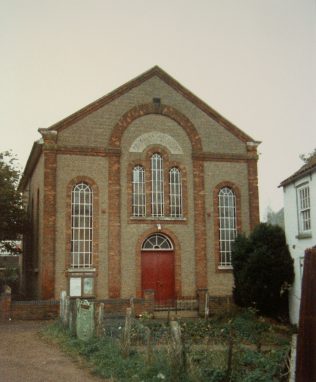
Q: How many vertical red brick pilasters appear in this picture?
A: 4